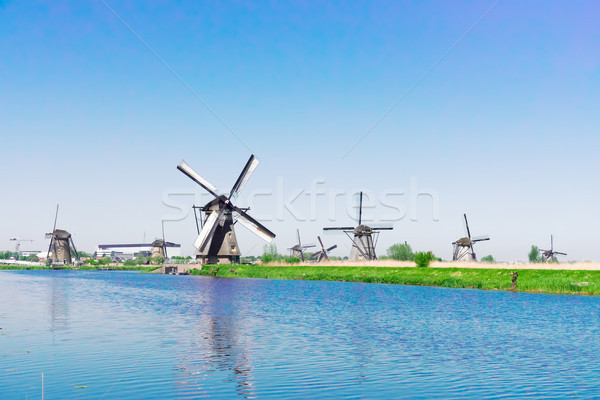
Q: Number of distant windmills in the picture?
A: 7